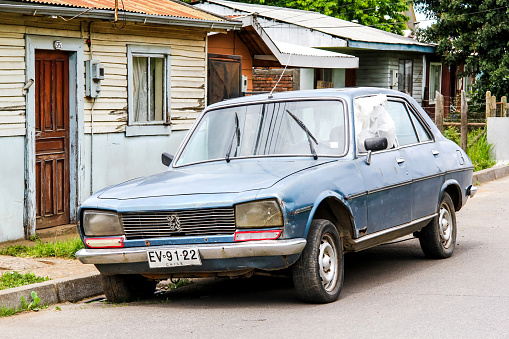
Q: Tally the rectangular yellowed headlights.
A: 2